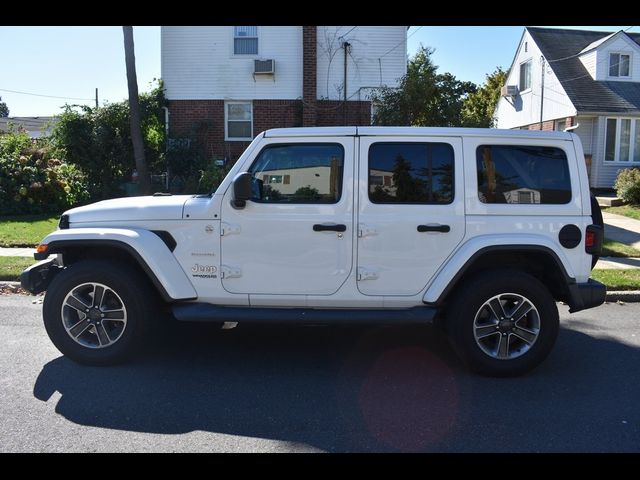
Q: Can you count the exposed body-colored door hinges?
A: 4